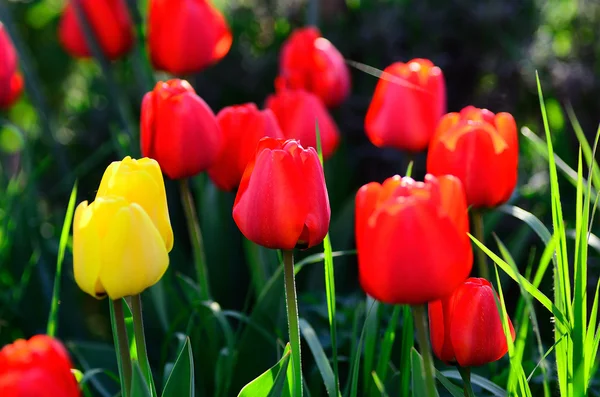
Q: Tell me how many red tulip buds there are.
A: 13